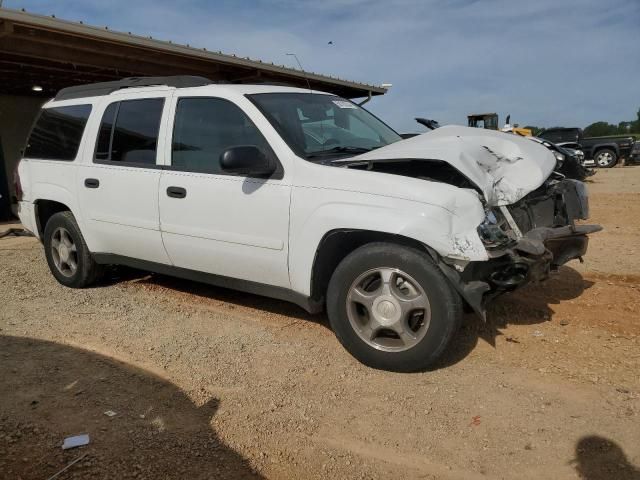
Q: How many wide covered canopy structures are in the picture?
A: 1